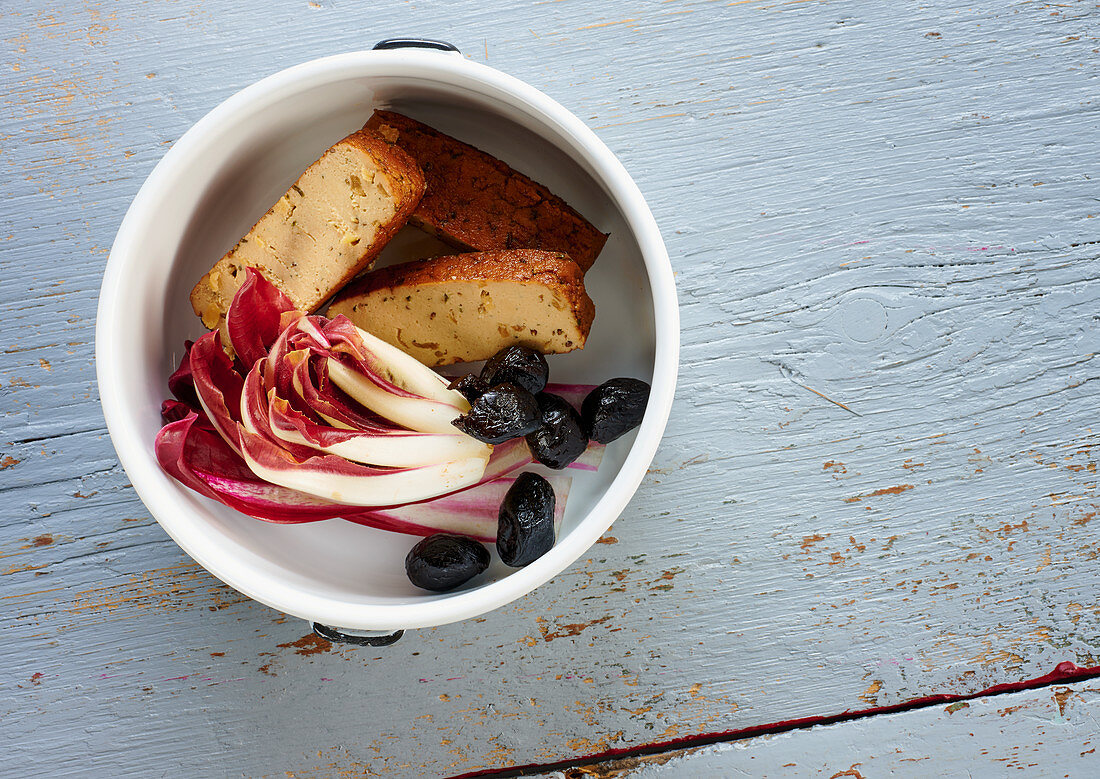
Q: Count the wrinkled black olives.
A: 7